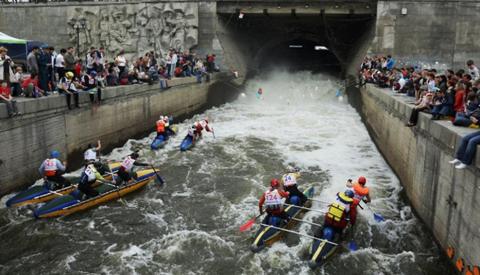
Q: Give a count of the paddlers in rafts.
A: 12